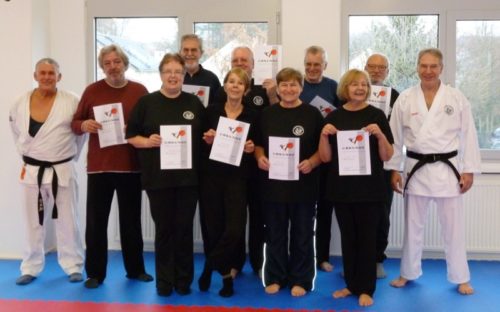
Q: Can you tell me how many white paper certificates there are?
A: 9